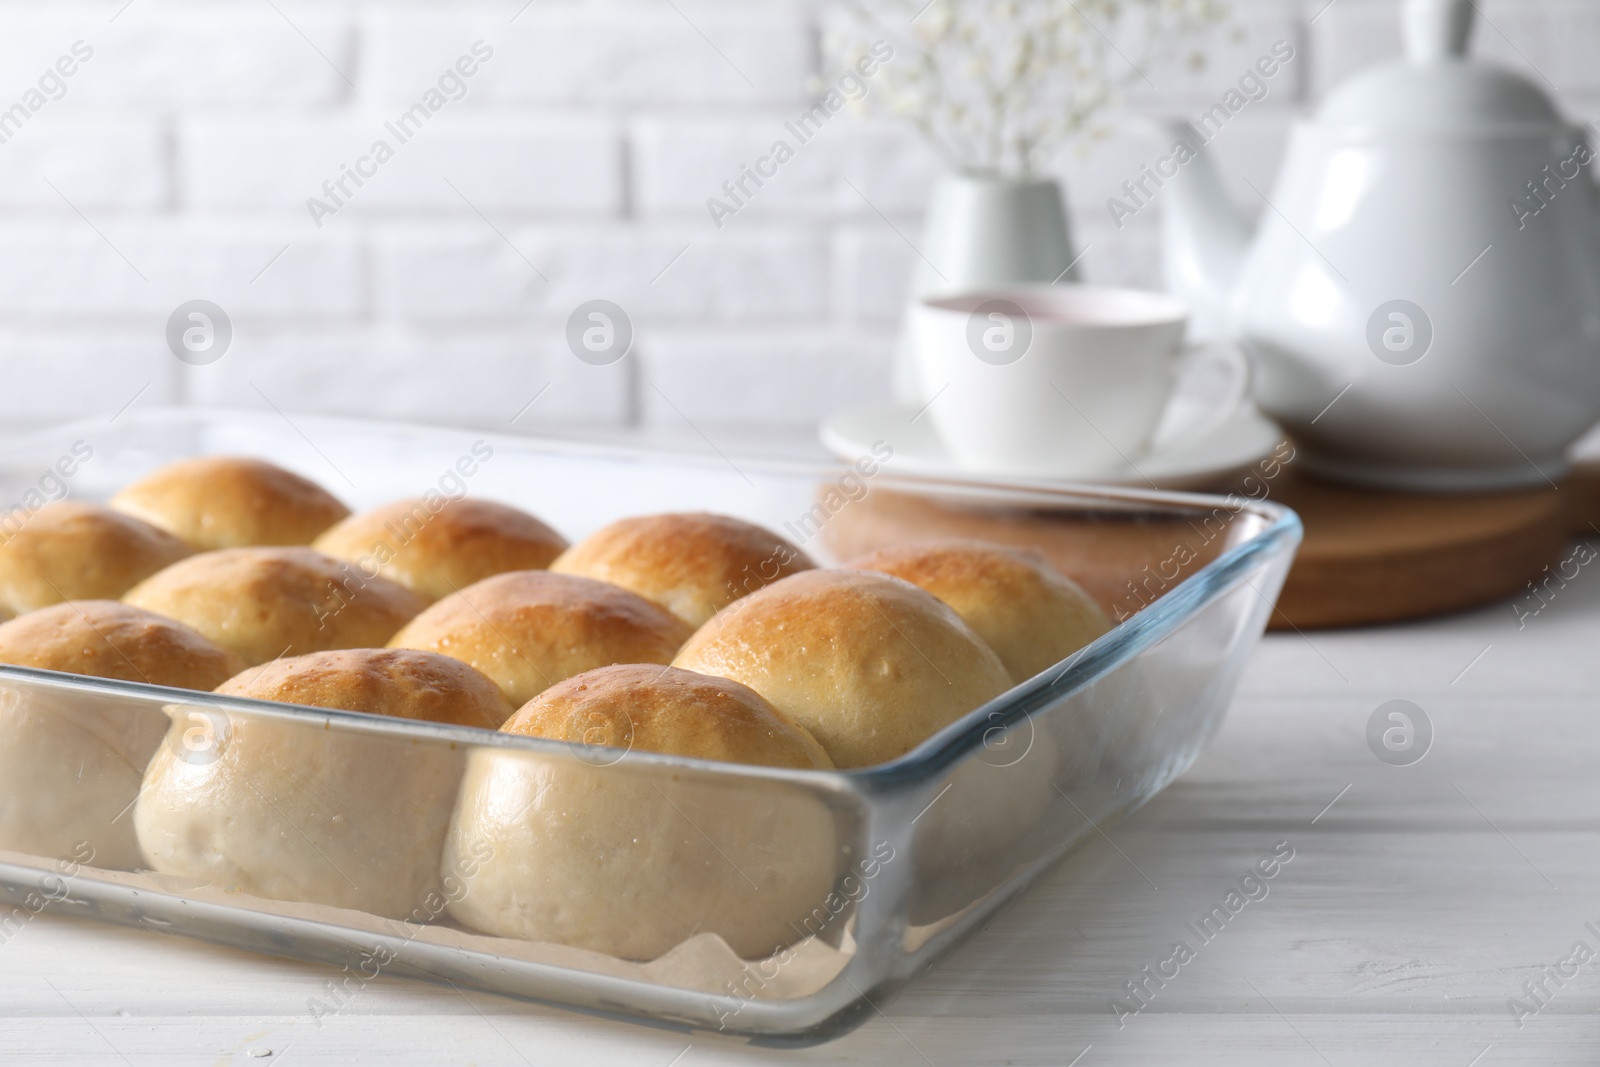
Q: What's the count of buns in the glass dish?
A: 11